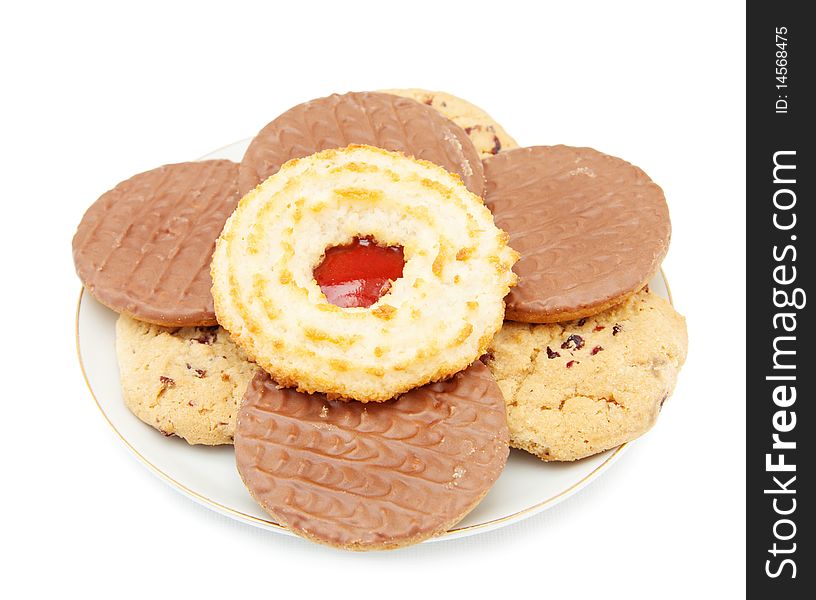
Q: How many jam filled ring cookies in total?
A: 1